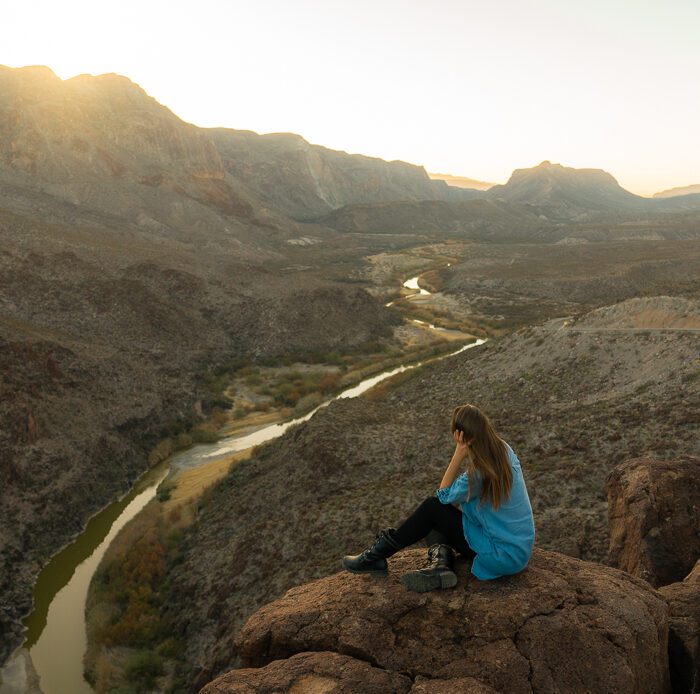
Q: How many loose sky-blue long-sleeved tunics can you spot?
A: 1